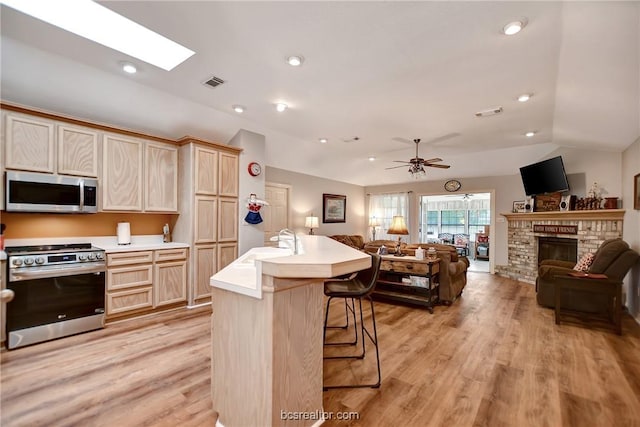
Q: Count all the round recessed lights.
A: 9